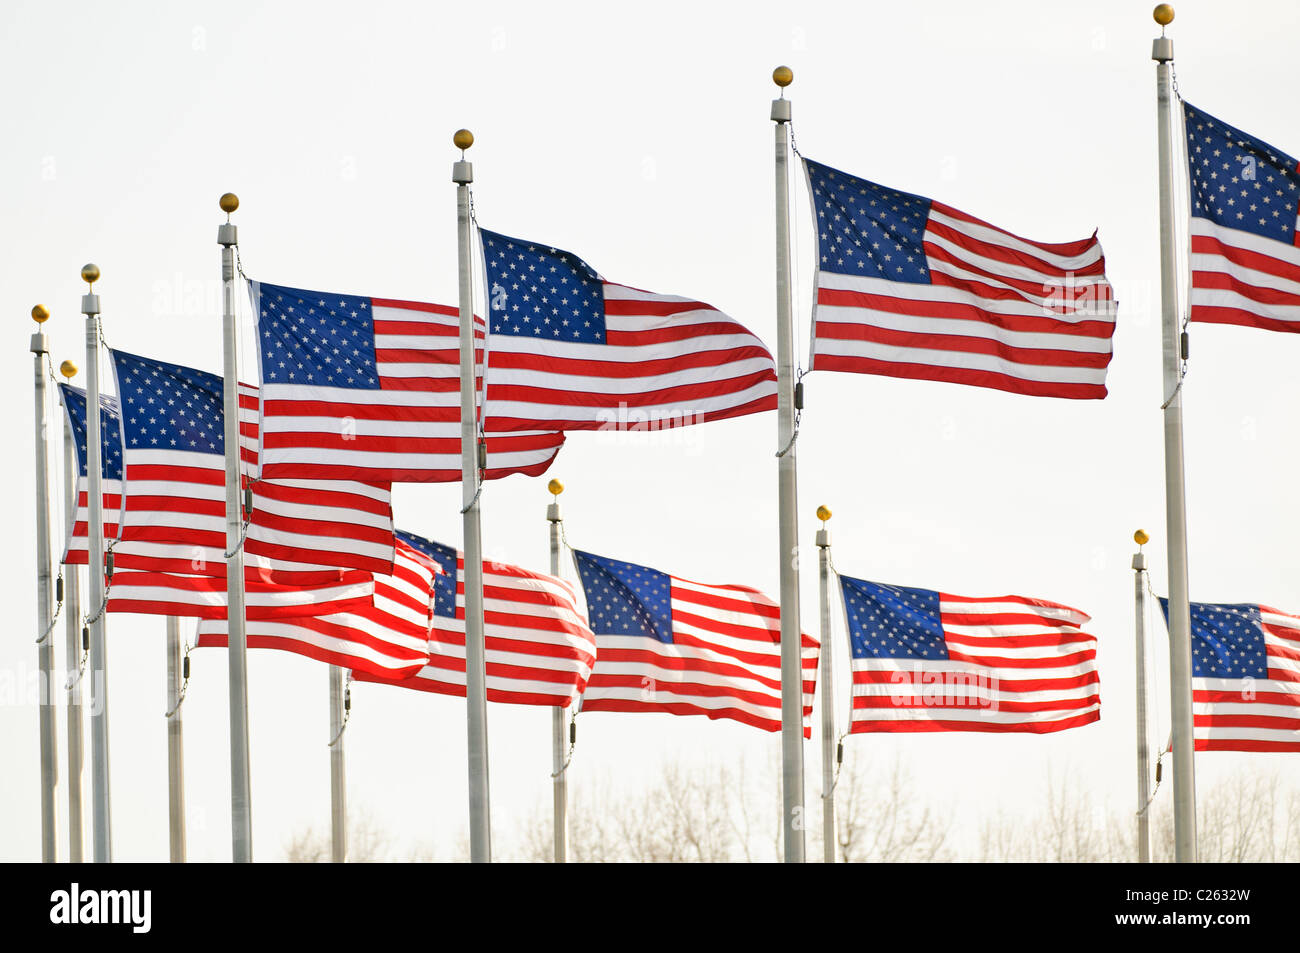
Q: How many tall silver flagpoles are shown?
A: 12